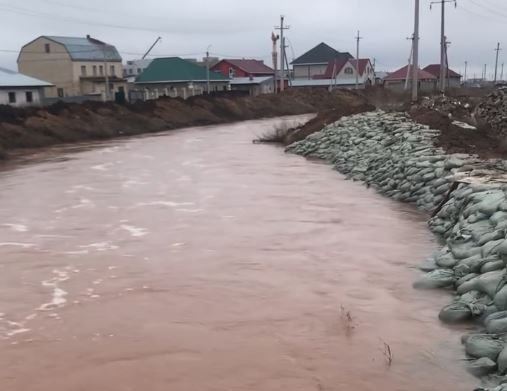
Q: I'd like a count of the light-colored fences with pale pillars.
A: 1